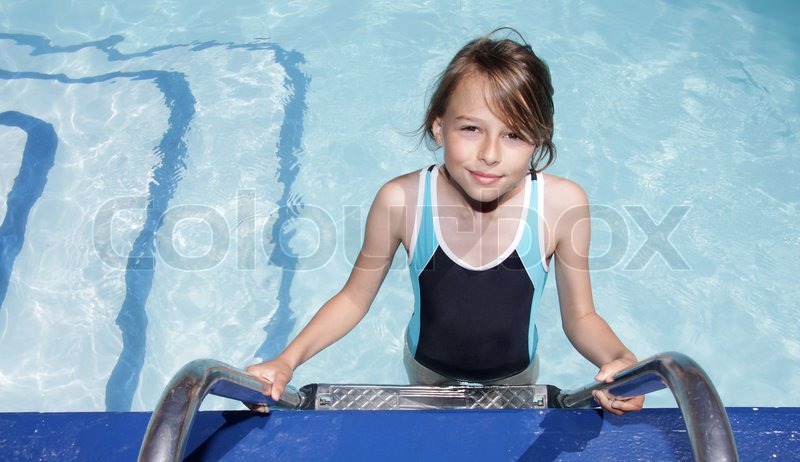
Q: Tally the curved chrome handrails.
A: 2